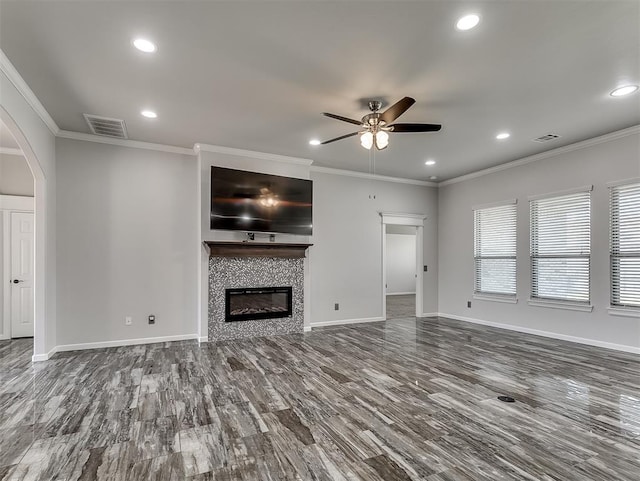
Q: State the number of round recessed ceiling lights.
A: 7